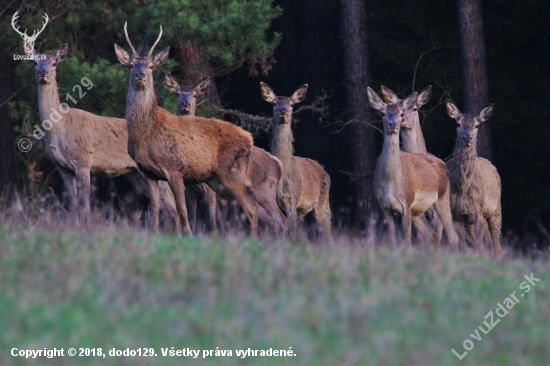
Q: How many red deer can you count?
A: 7